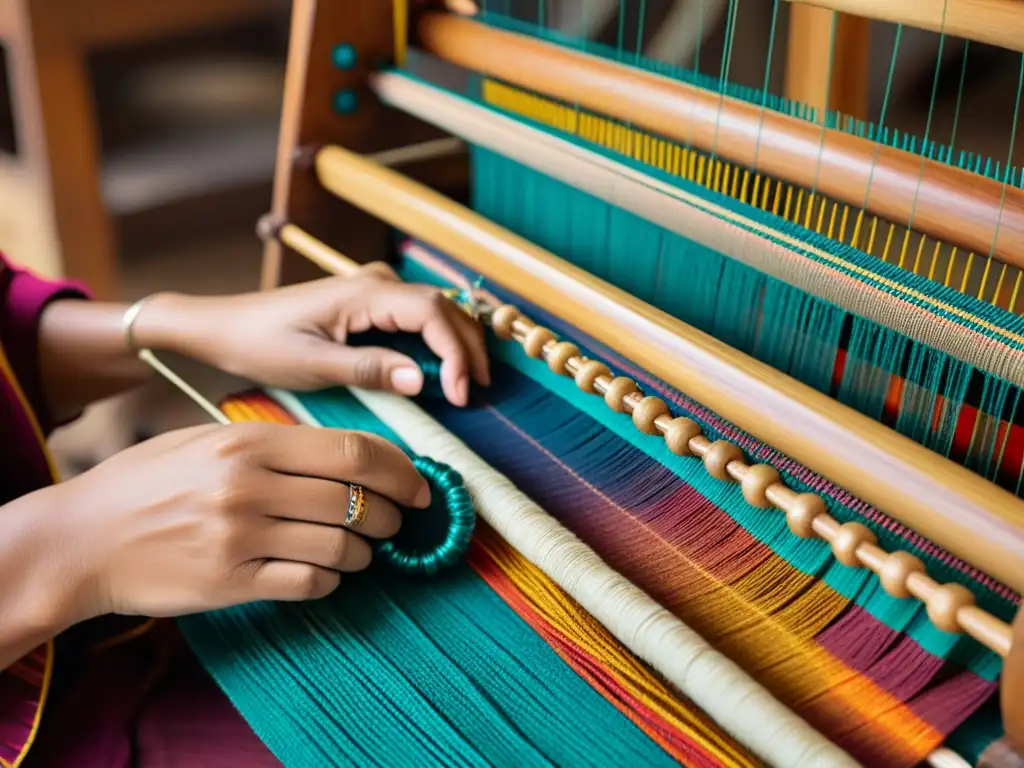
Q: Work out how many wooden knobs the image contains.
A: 13